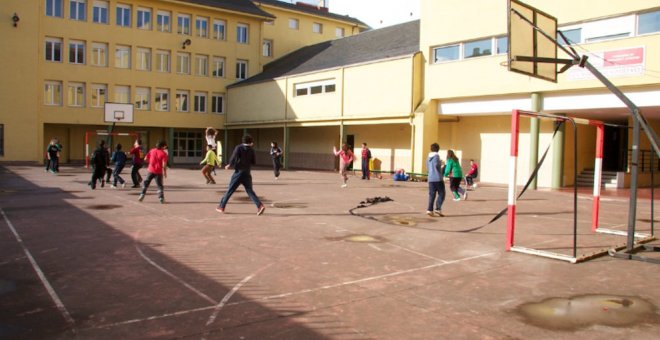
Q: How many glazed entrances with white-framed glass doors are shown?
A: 1